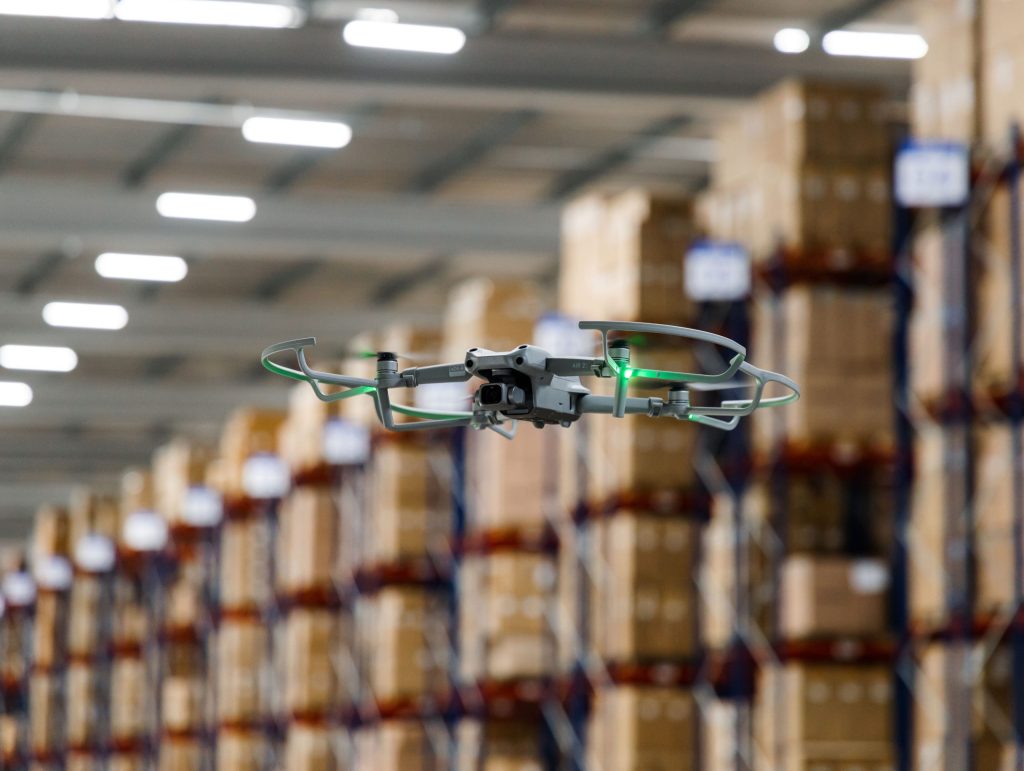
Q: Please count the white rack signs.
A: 11